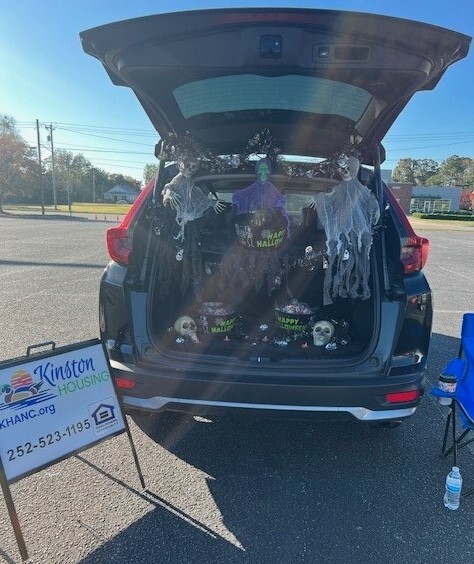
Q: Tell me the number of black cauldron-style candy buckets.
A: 3